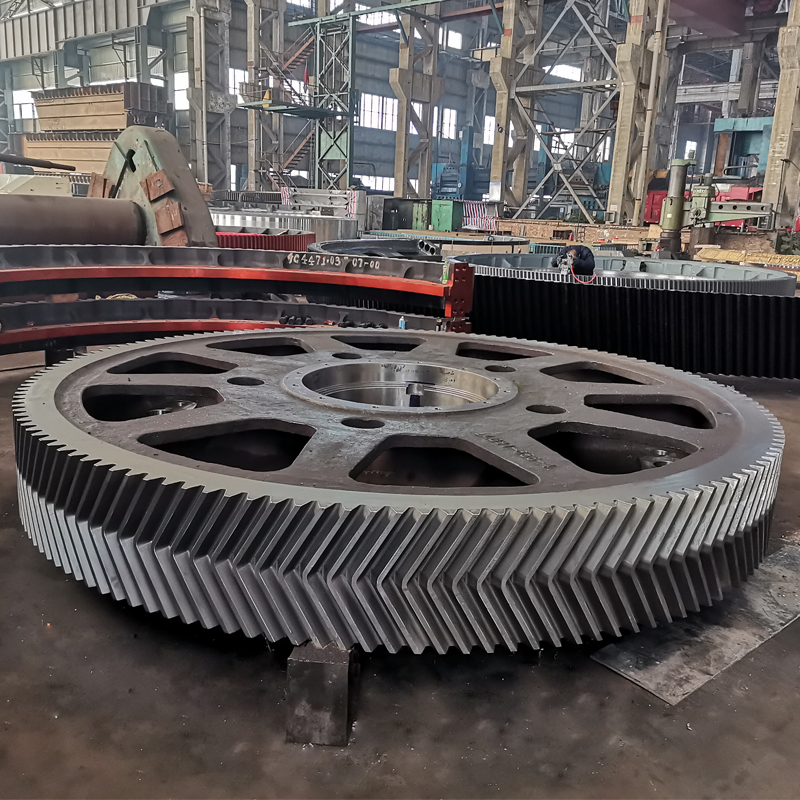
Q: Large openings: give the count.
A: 10